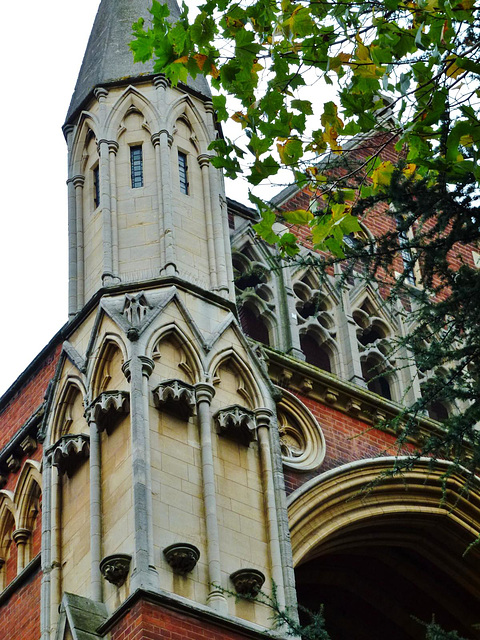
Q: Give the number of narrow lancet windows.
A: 3